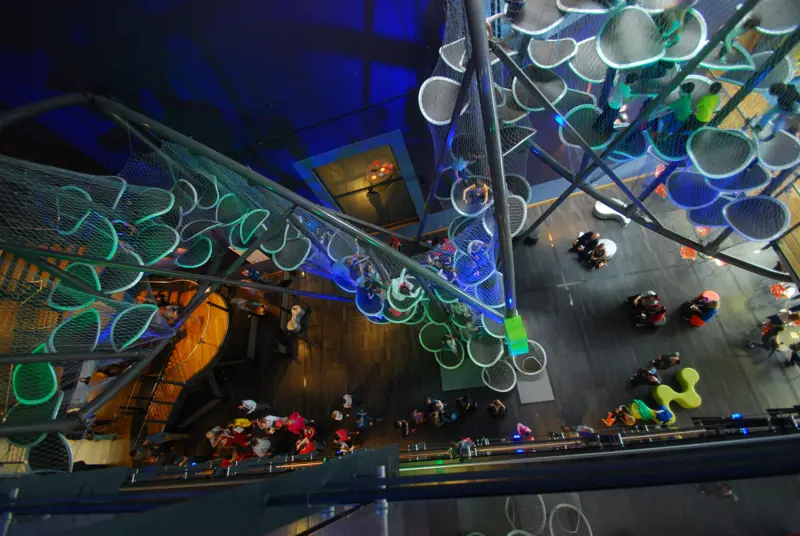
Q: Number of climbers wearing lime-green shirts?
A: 1